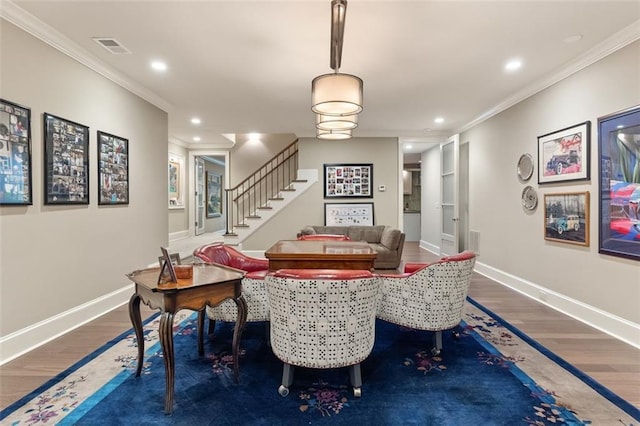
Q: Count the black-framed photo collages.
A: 4